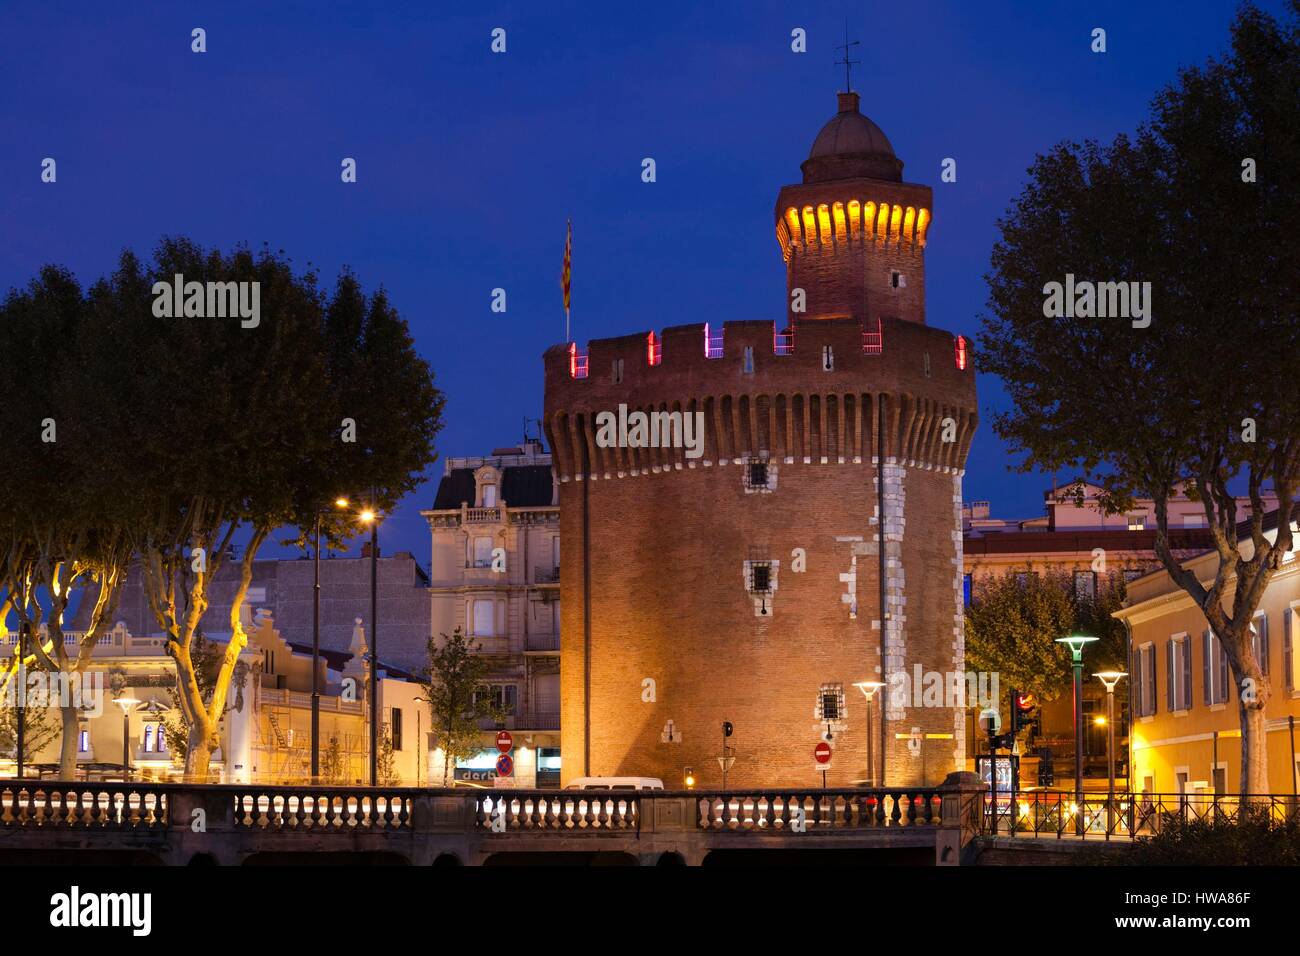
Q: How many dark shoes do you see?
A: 0